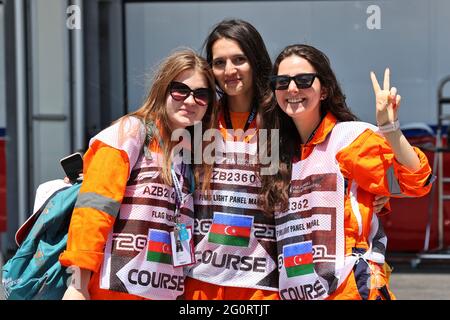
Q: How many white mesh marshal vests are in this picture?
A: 3